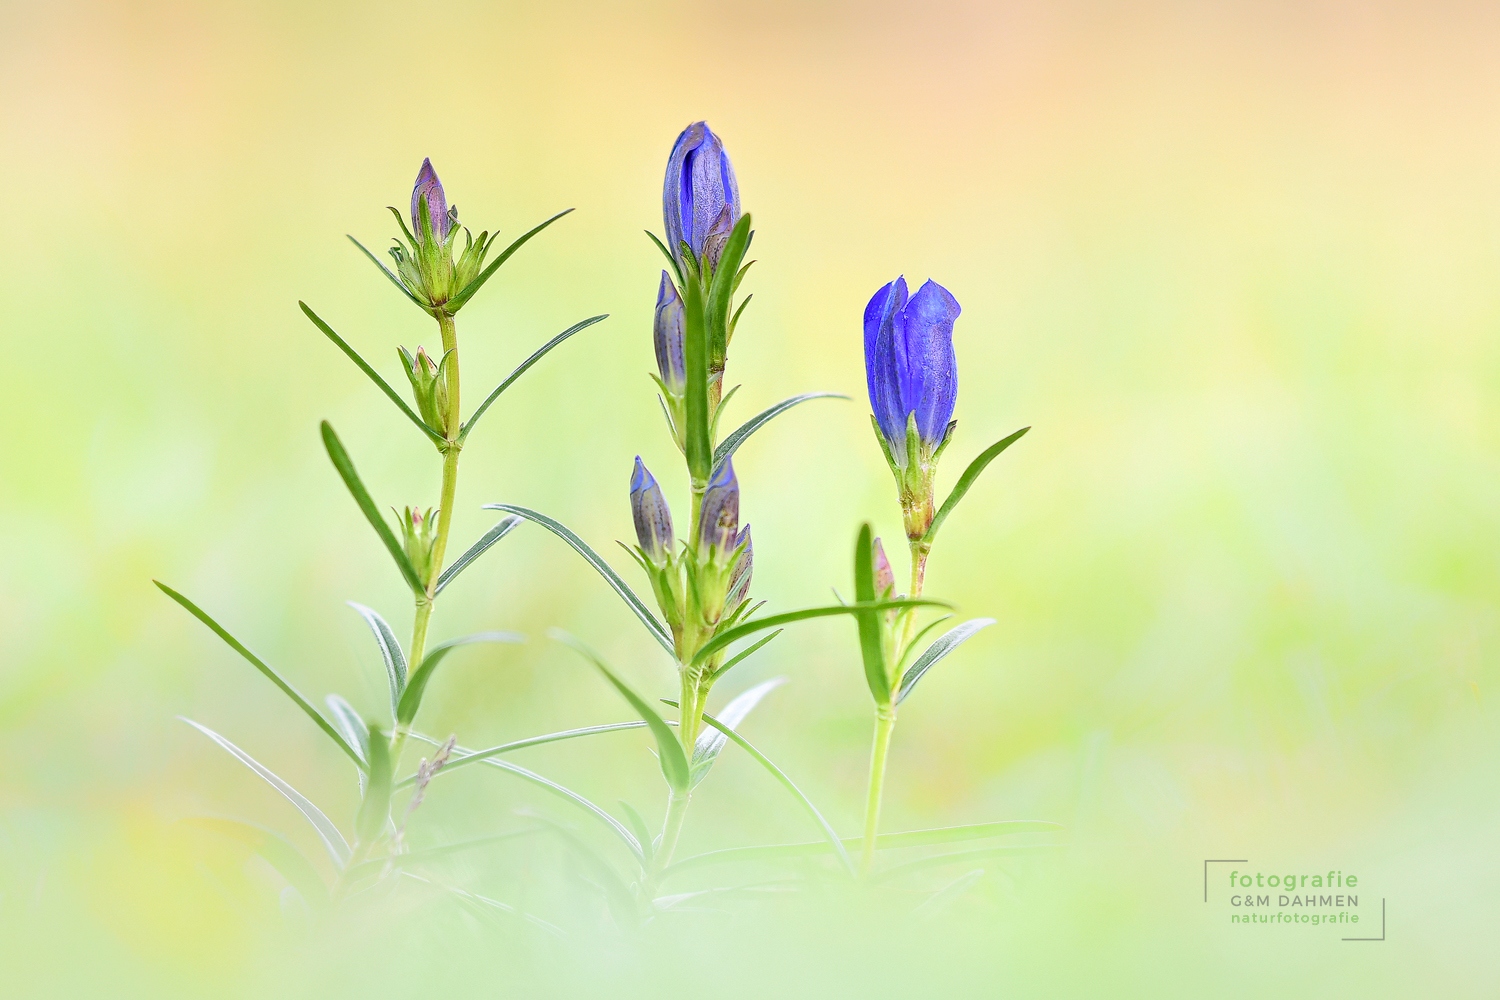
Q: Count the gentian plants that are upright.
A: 3